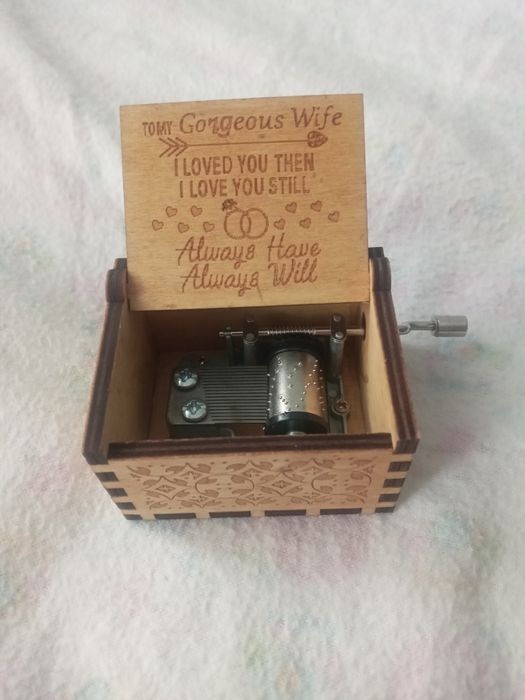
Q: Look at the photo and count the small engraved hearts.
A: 10